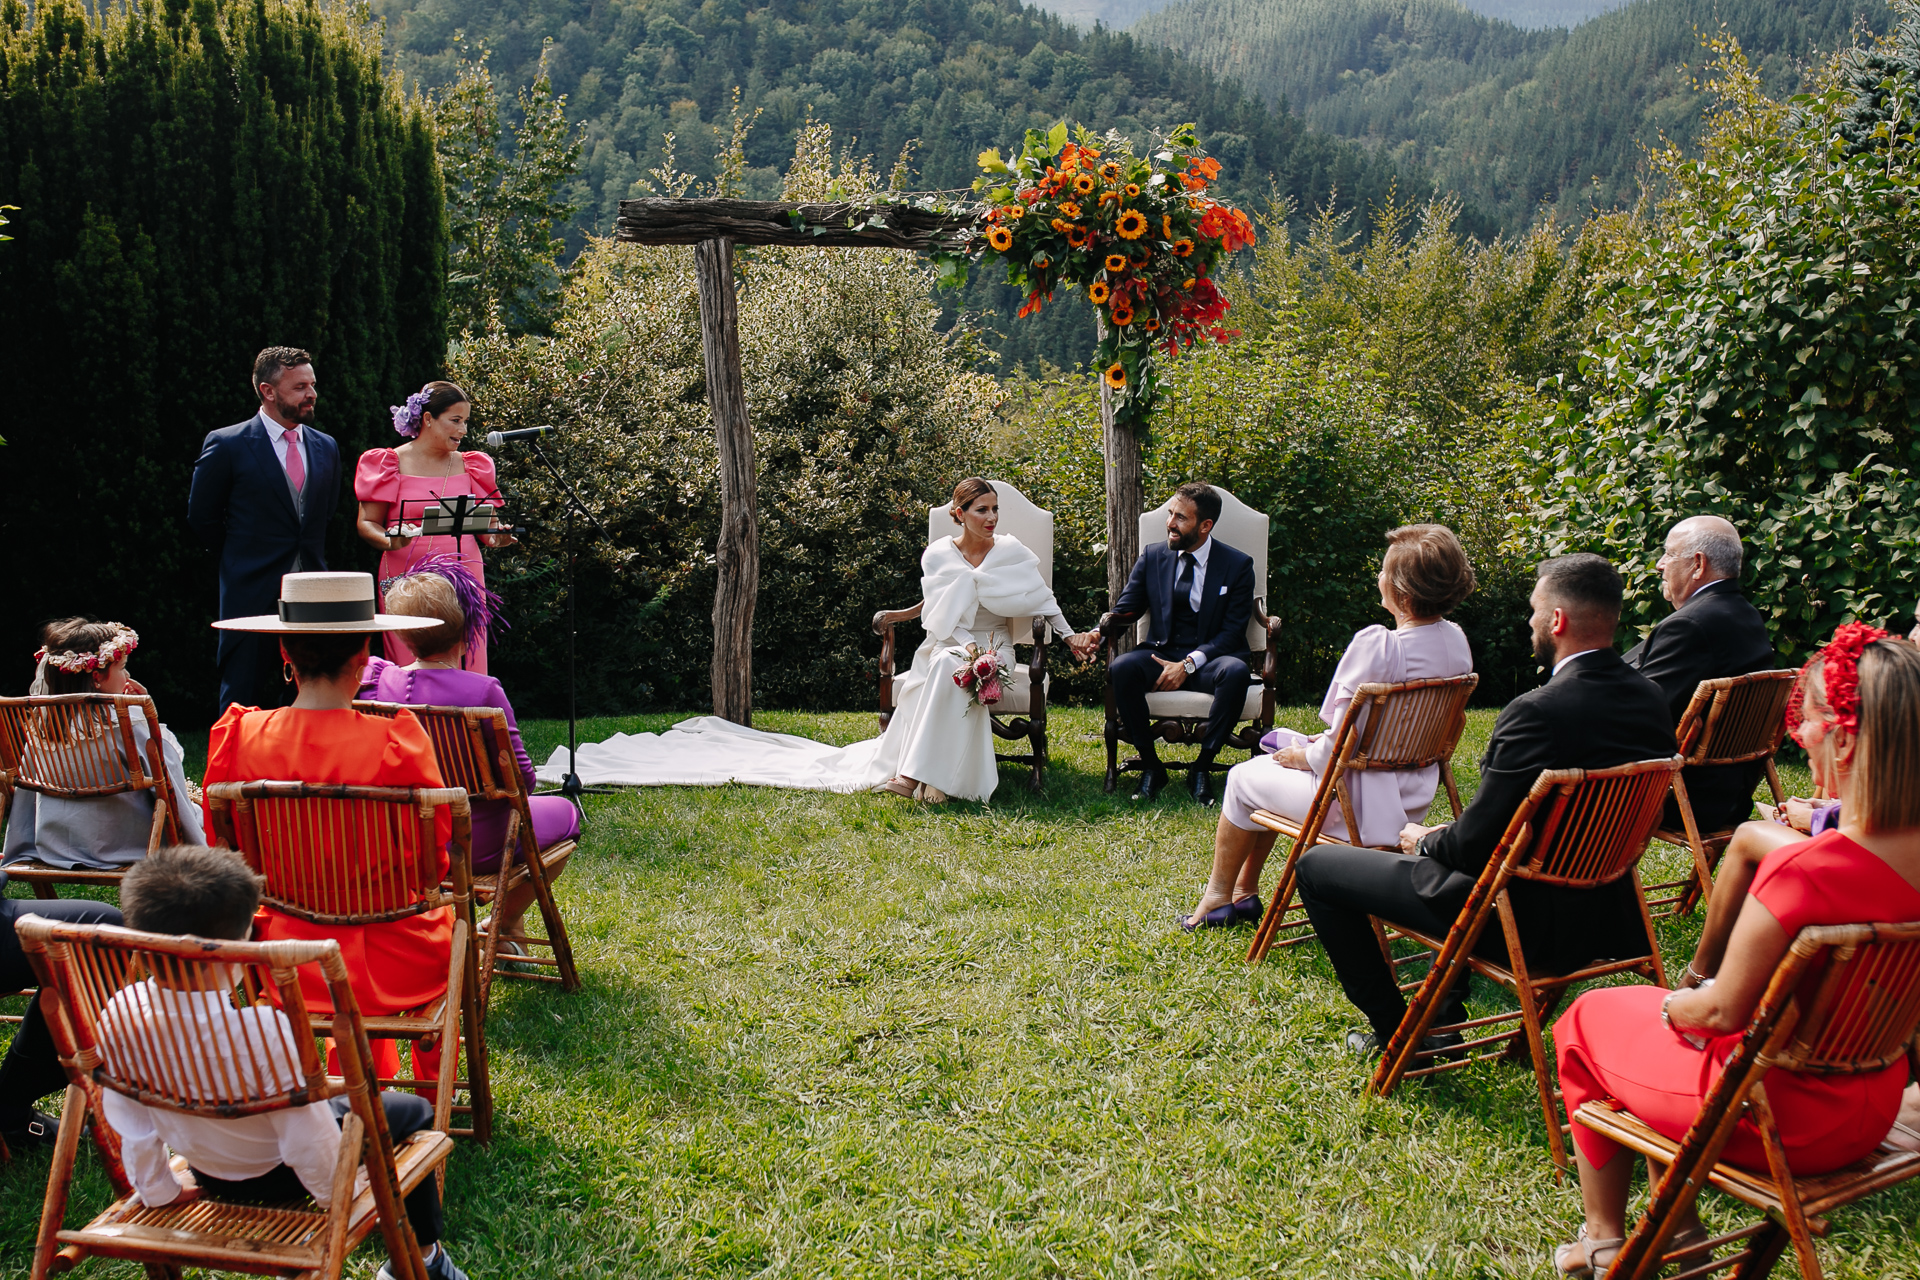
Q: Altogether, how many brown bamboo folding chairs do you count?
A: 8